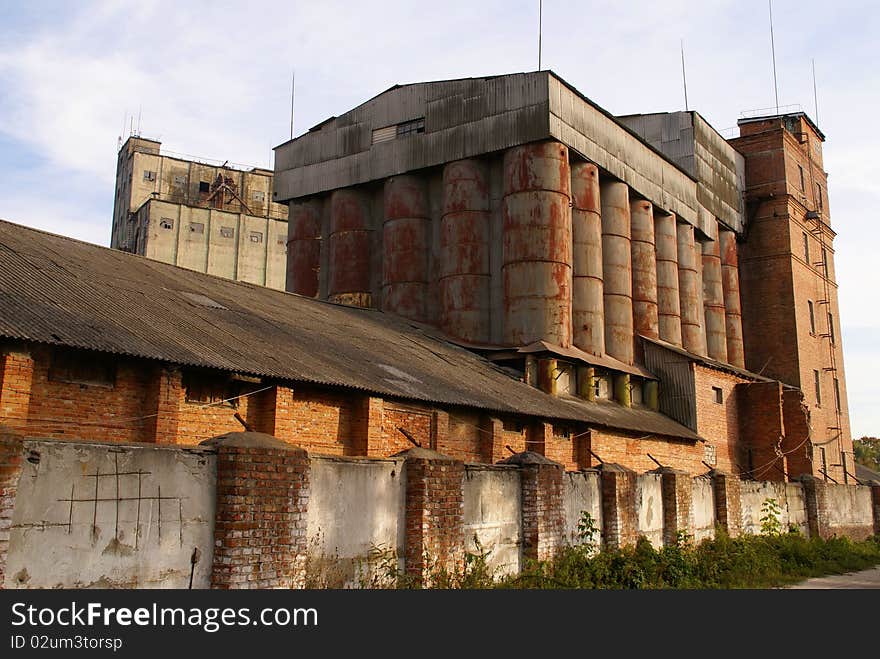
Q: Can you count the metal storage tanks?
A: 12